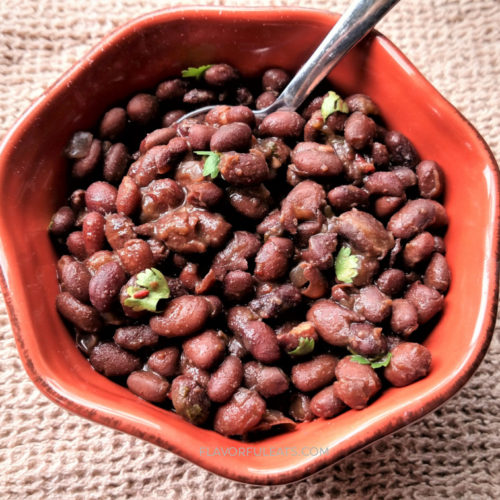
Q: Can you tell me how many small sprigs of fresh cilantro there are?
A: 7